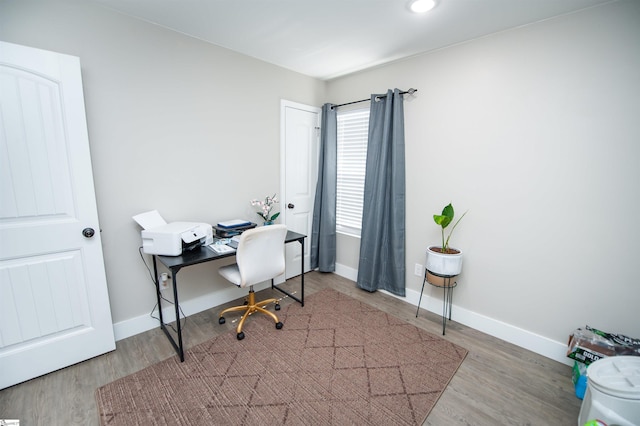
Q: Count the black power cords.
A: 1